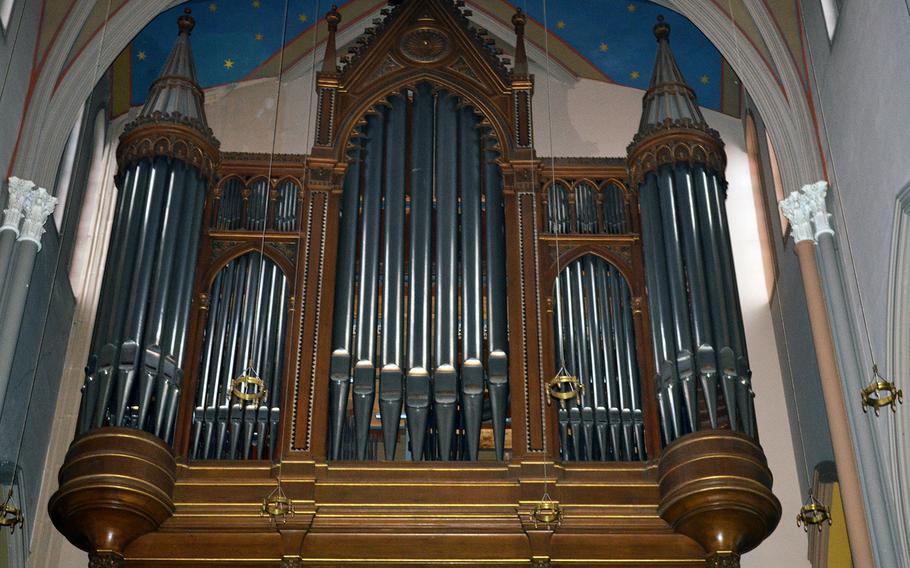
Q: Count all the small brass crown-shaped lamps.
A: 7